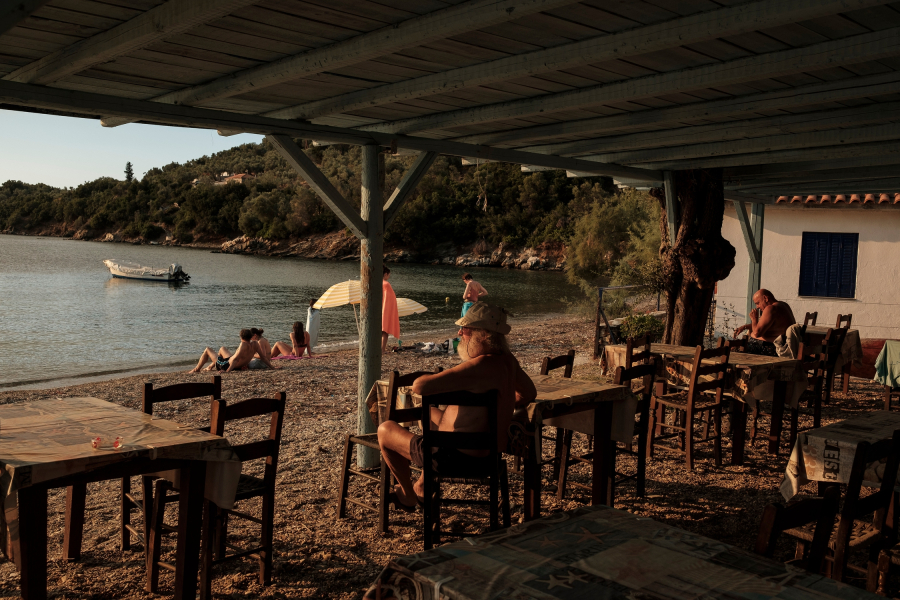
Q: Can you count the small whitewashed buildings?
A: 1